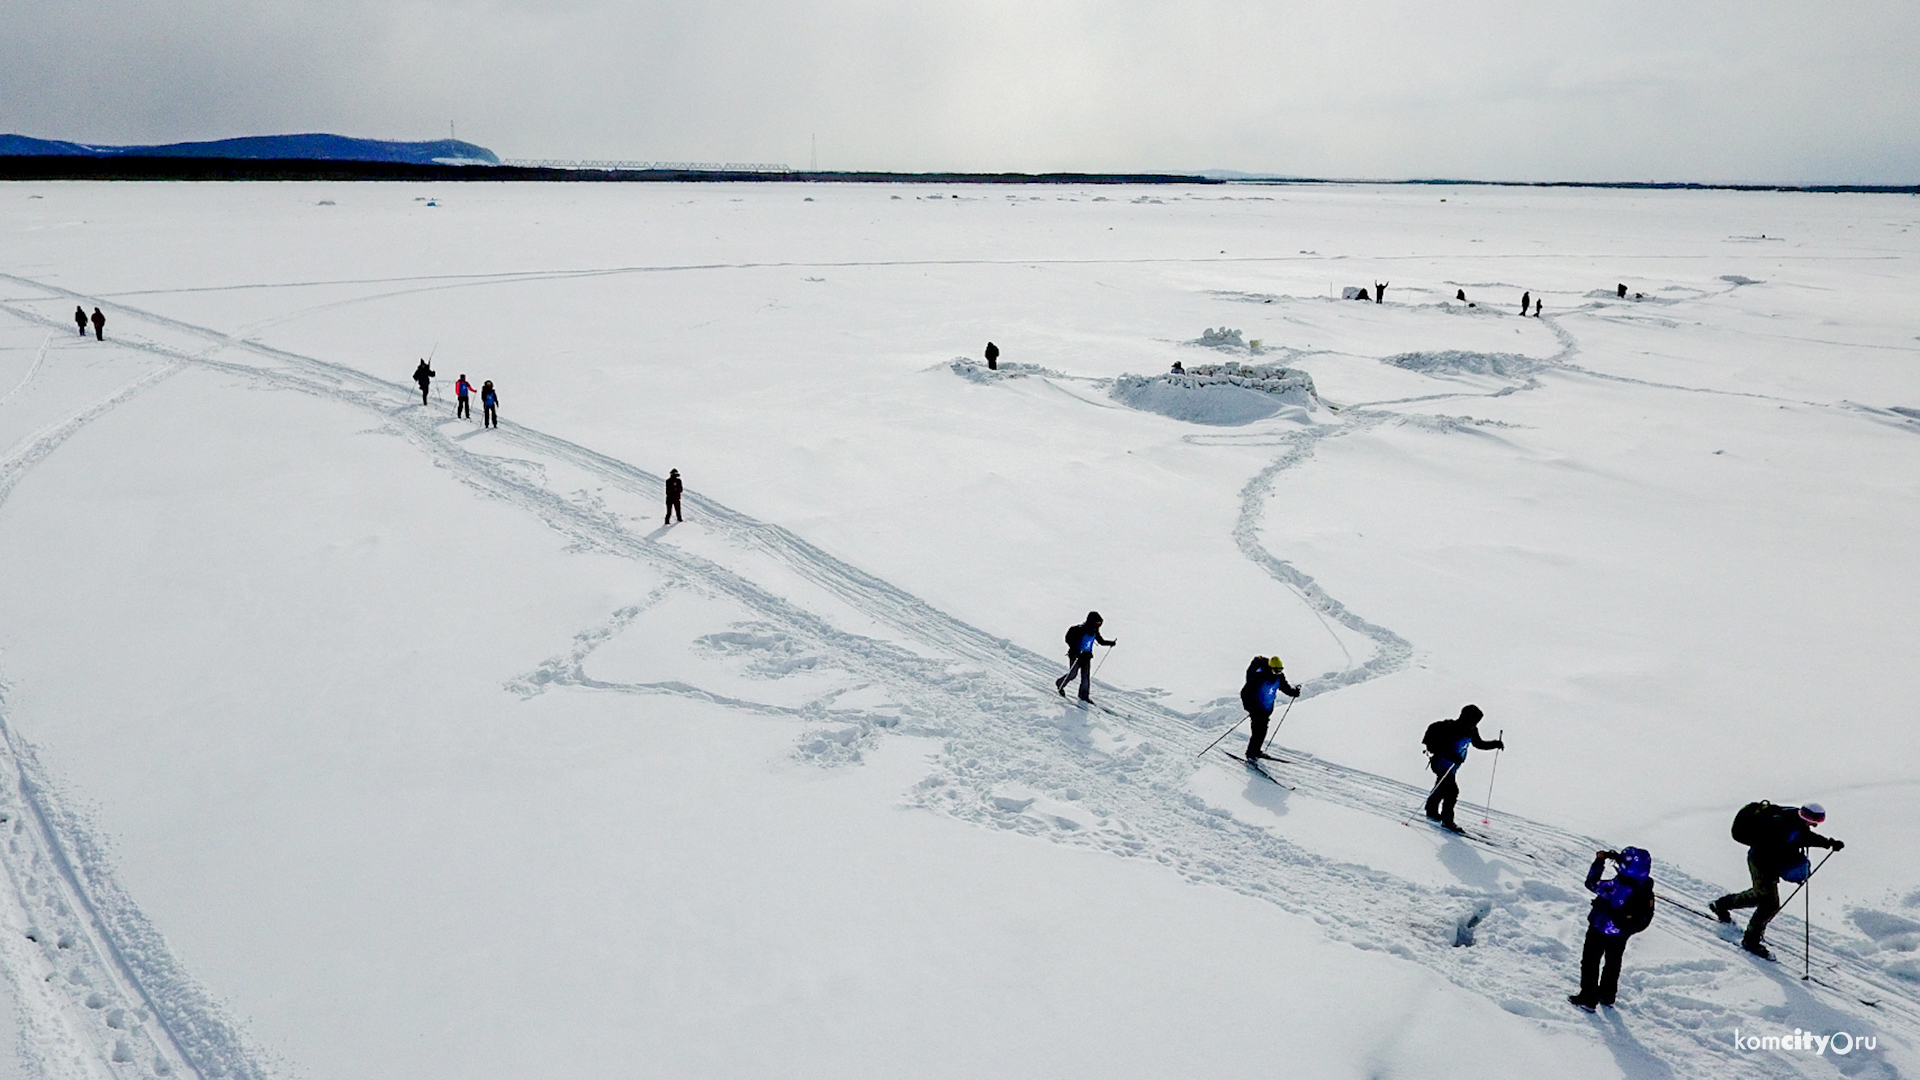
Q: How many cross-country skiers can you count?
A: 7